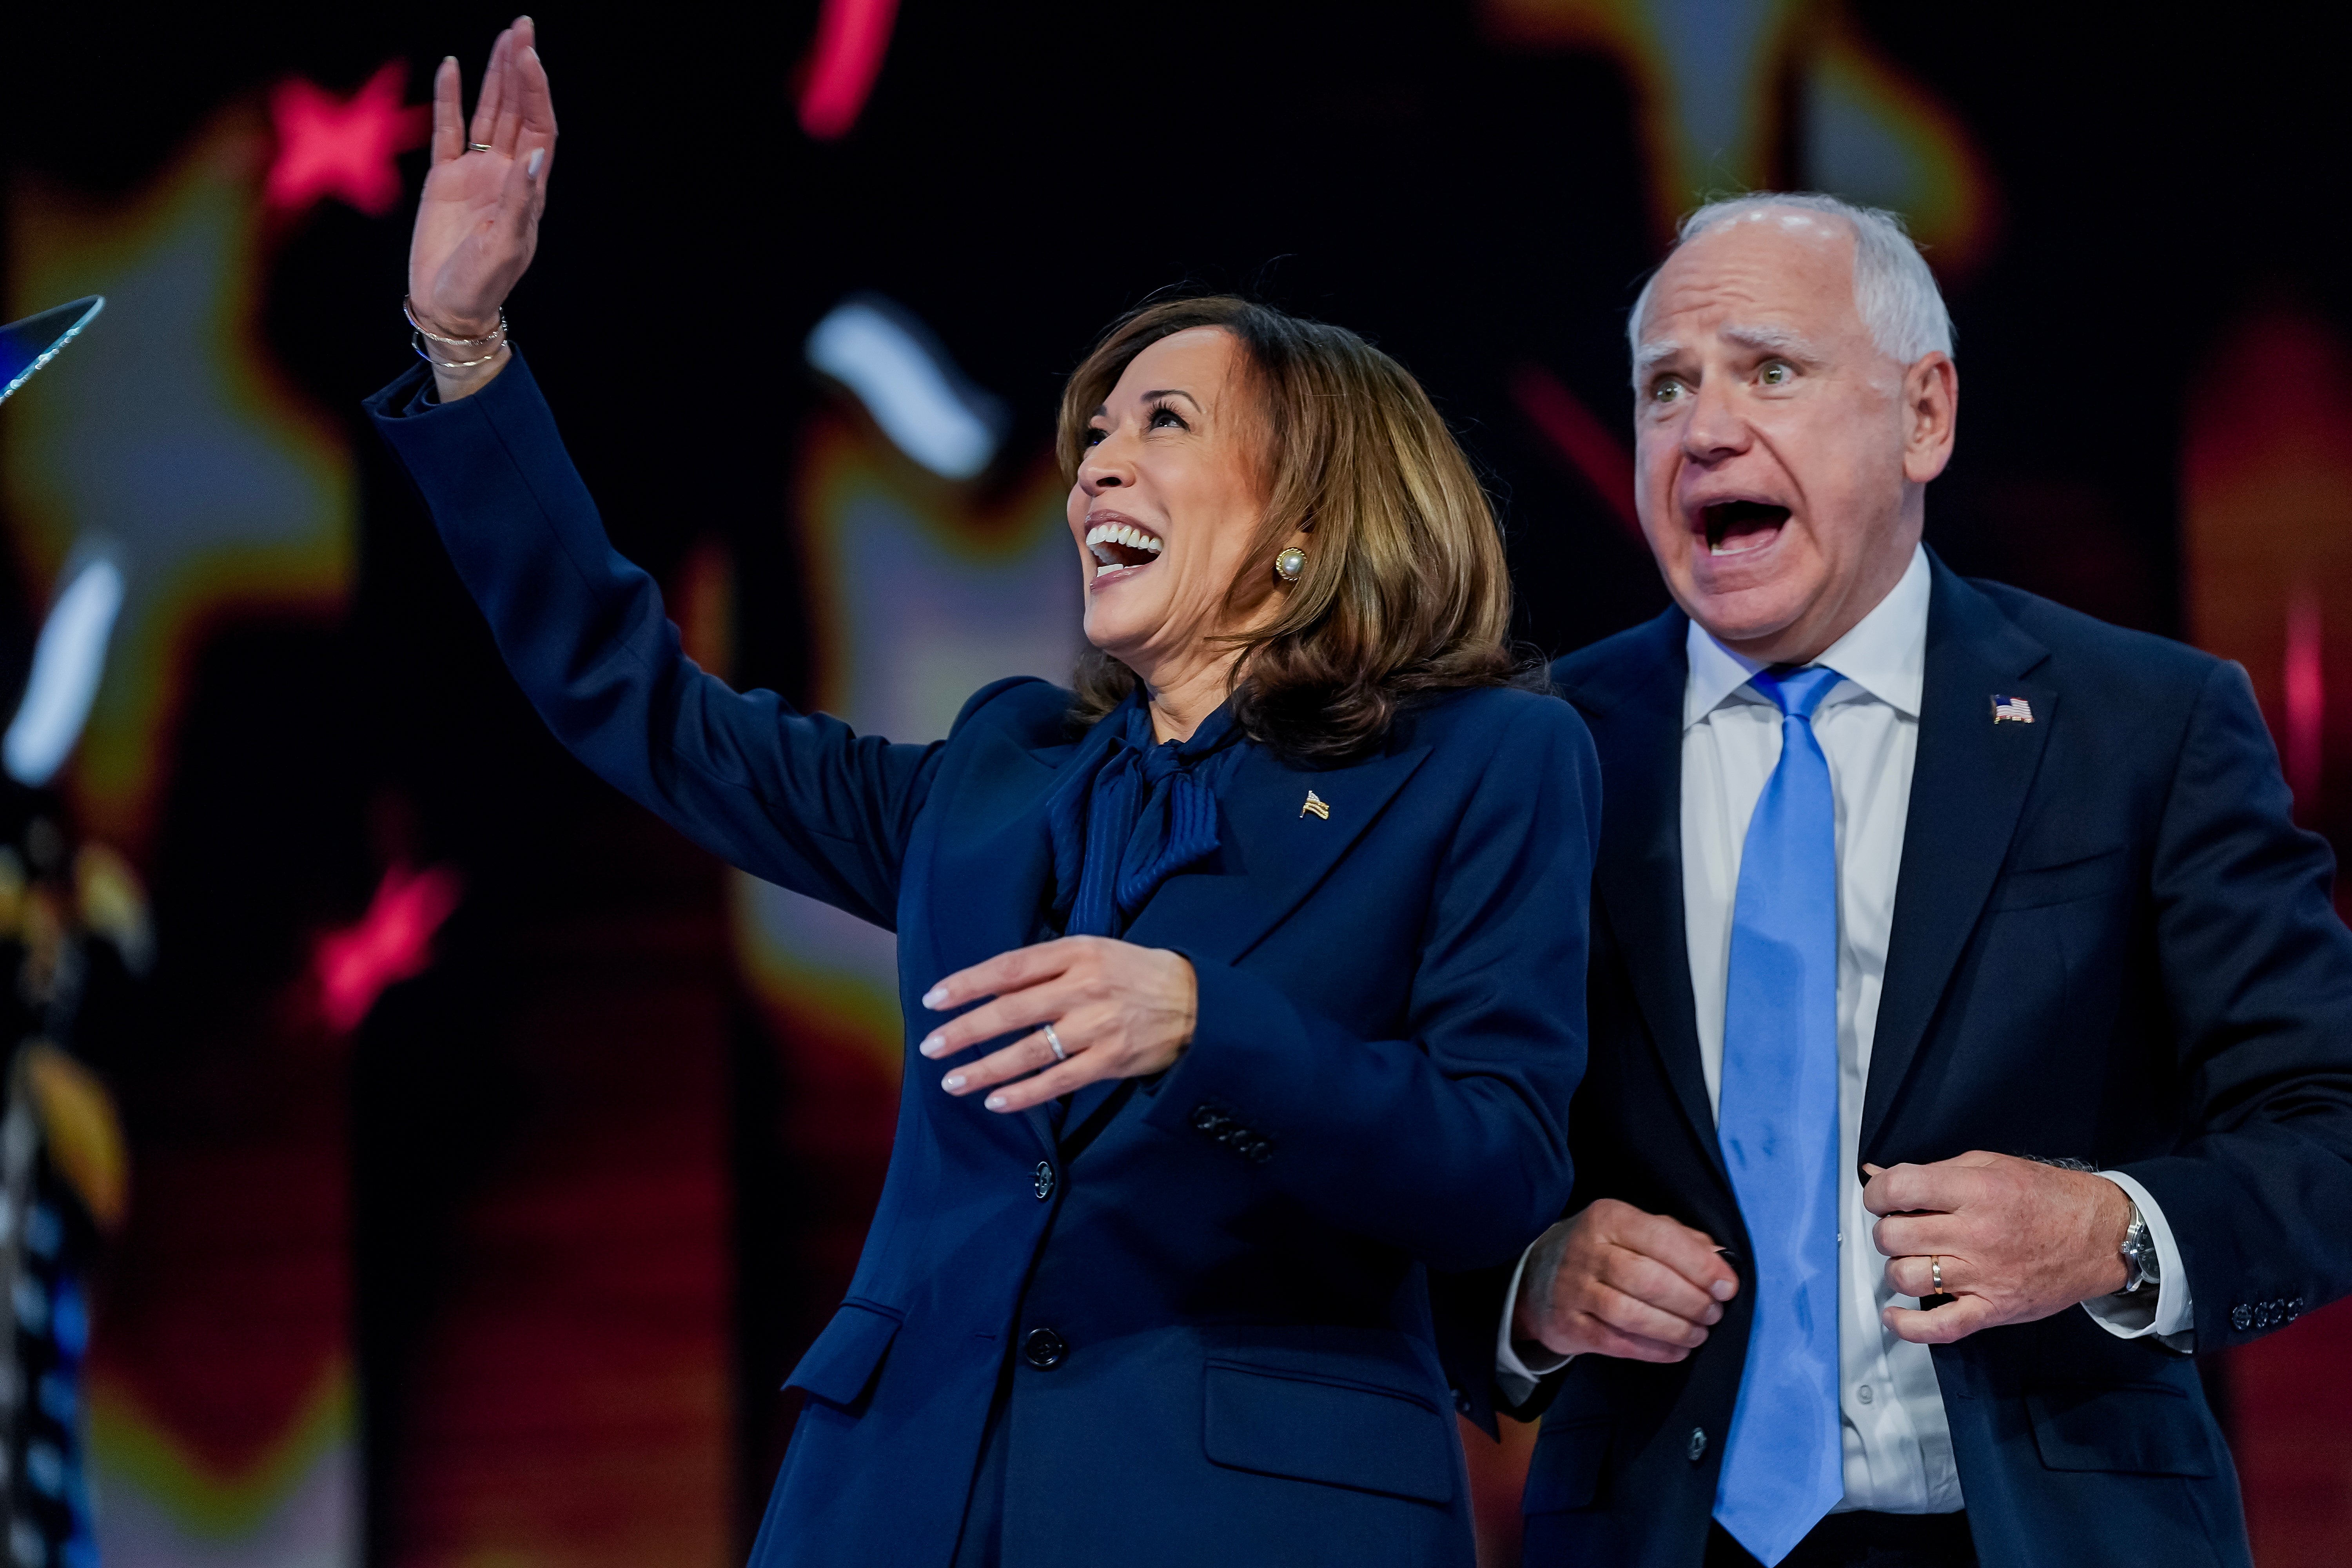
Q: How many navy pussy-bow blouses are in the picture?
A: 1